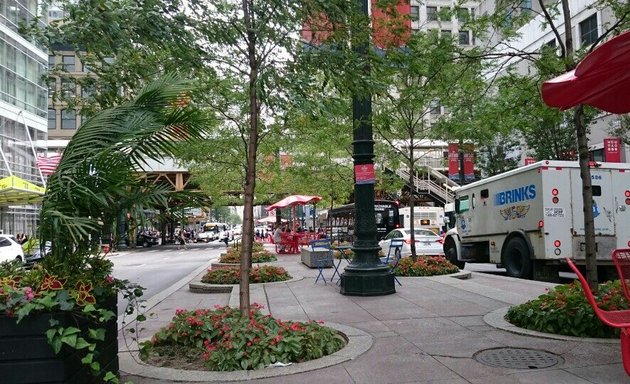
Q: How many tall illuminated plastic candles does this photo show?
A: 0